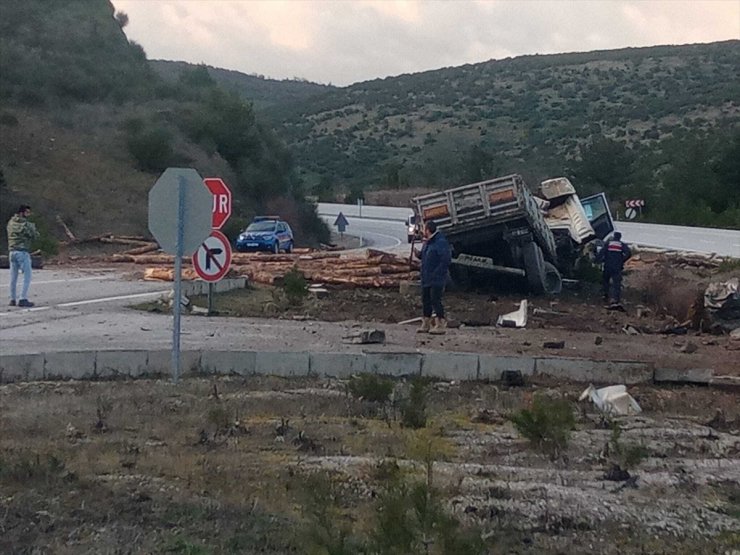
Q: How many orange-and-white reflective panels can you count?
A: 2